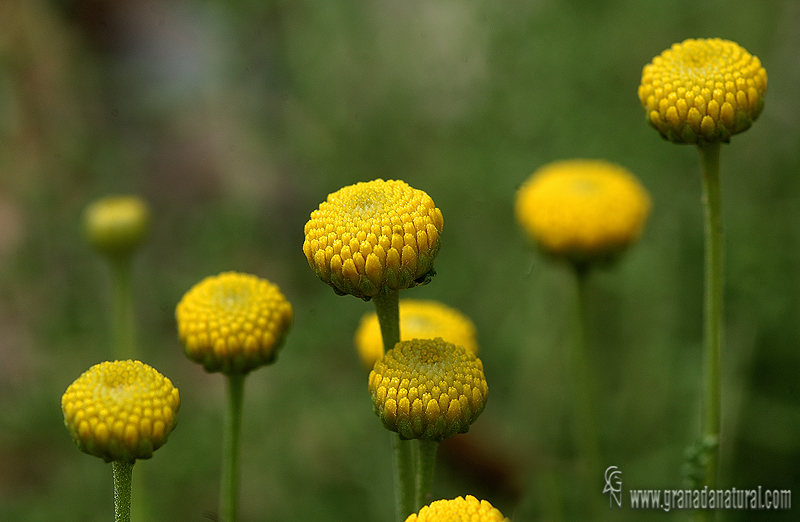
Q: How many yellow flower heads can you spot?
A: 9